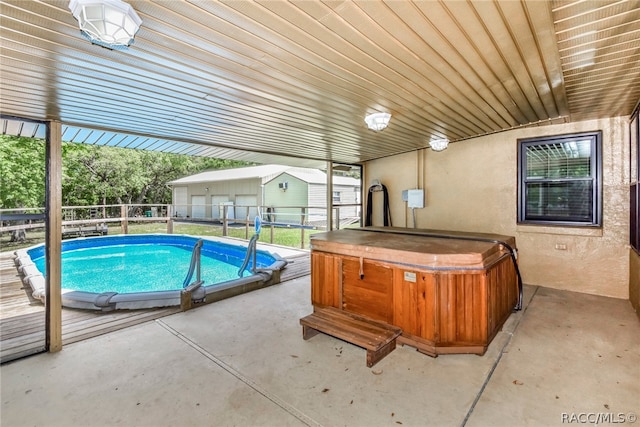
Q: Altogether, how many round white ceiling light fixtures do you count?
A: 3